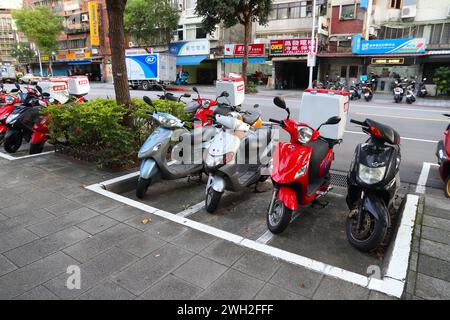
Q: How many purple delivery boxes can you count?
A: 0